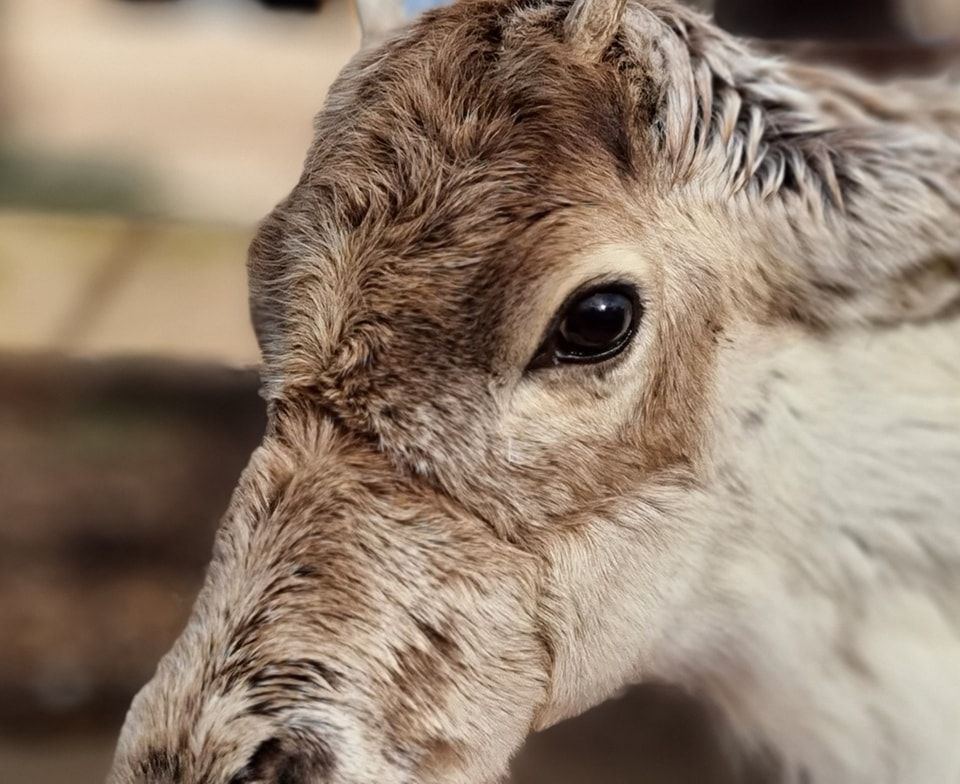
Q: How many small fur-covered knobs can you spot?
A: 2